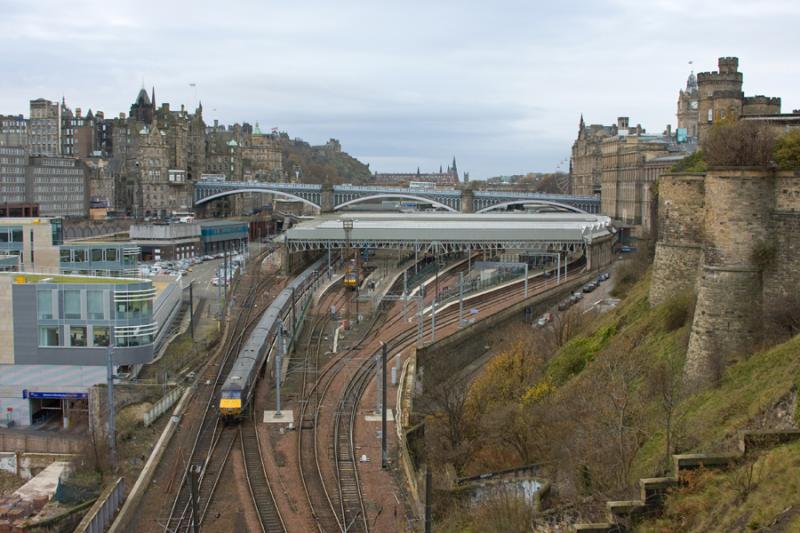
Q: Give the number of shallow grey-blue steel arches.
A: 3